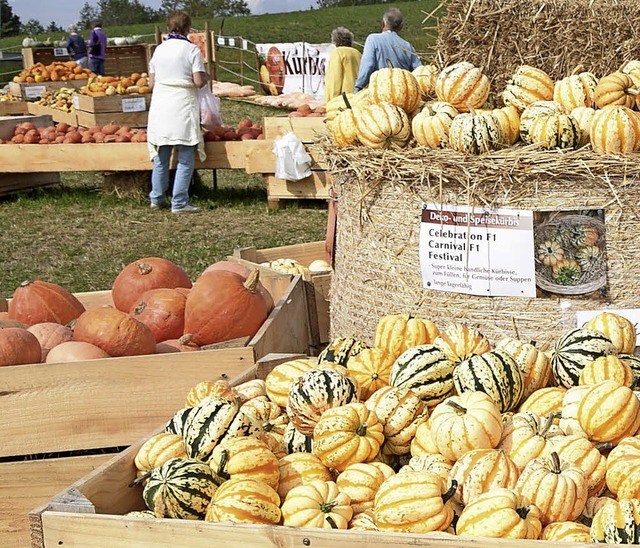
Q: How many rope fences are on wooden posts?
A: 1